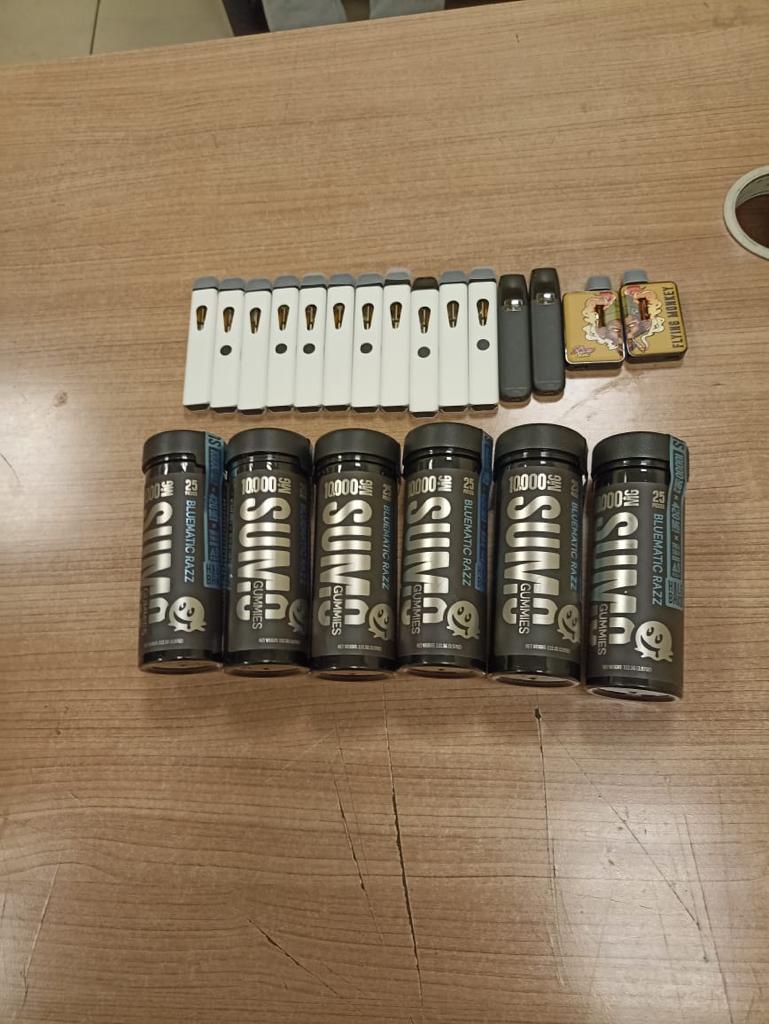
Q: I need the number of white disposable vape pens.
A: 11